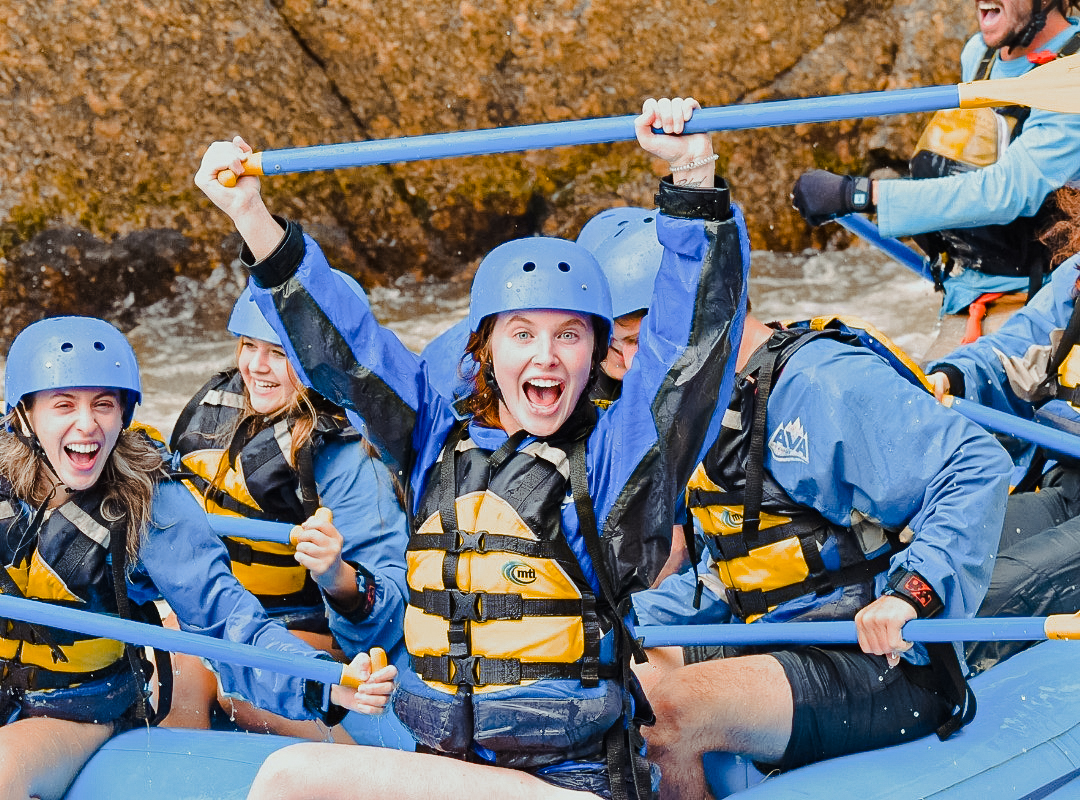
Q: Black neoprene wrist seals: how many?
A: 6